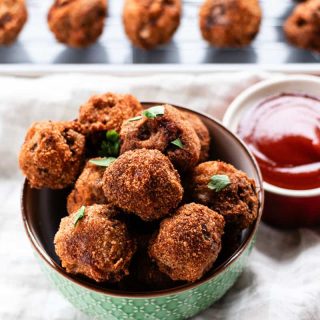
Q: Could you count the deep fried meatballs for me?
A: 14